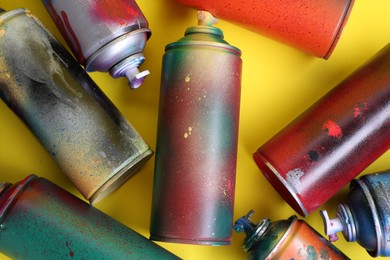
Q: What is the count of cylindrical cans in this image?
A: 8